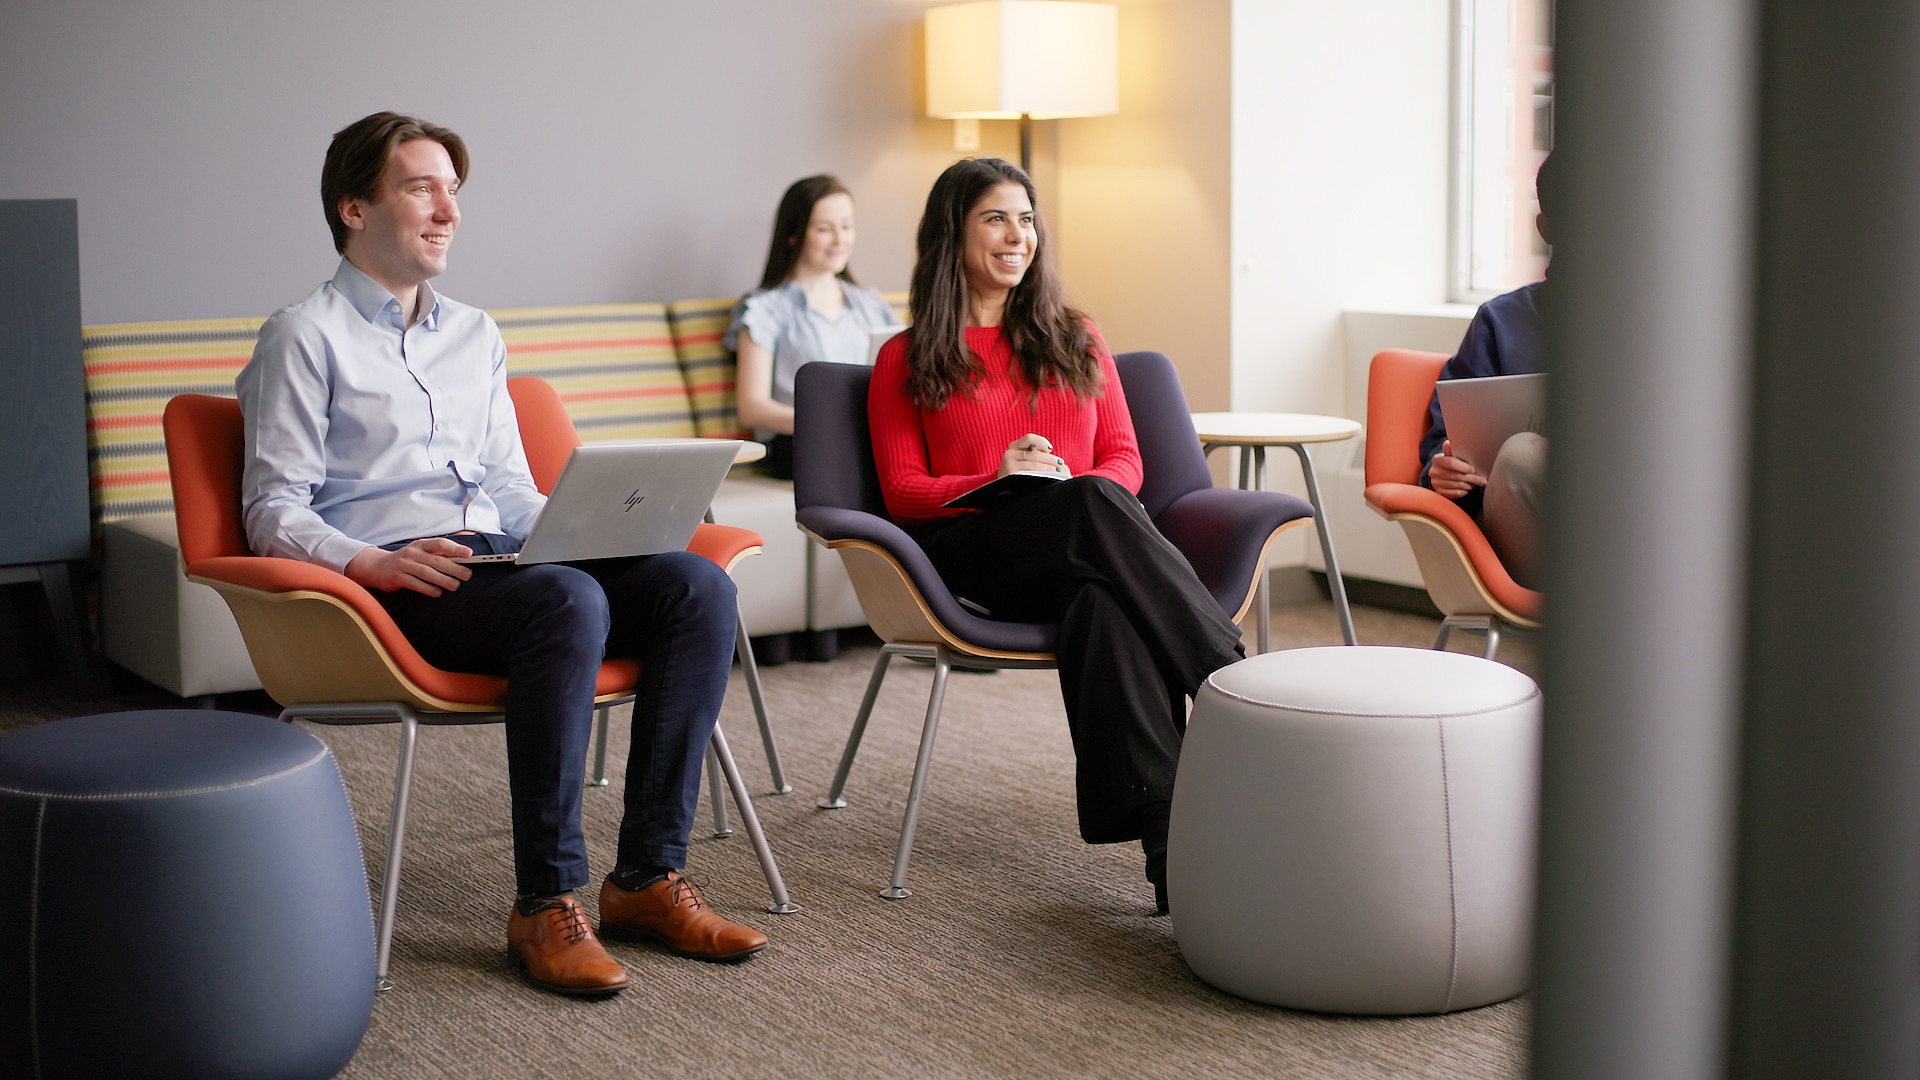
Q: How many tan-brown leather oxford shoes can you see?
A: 2